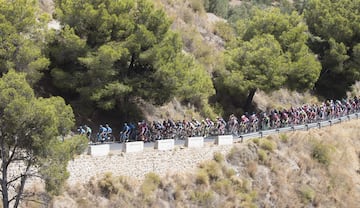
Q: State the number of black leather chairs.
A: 0